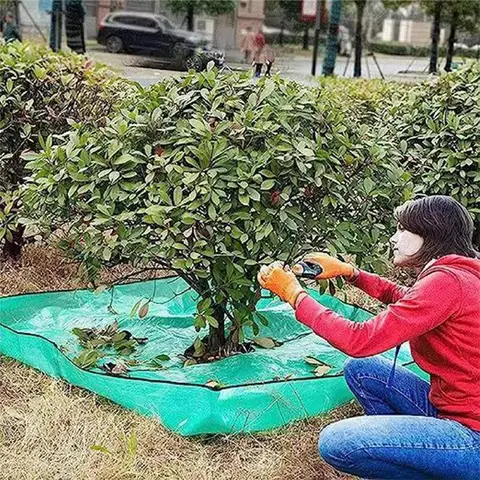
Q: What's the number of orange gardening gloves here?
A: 2